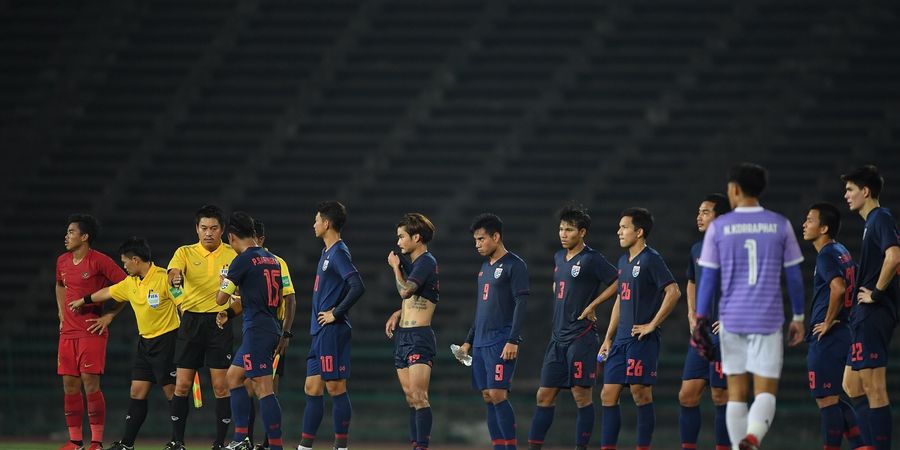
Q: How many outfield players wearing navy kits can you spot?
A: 9